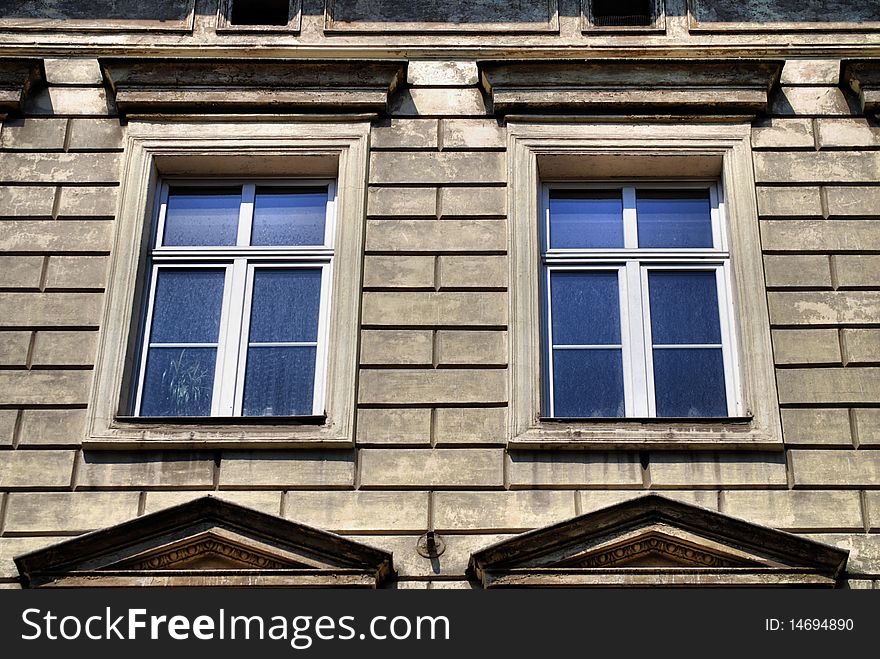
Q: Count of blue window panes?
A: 12